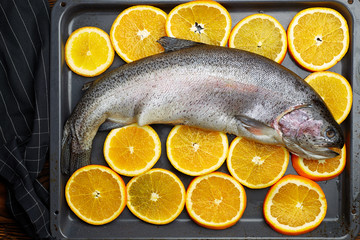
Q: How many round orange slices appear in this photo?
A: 14